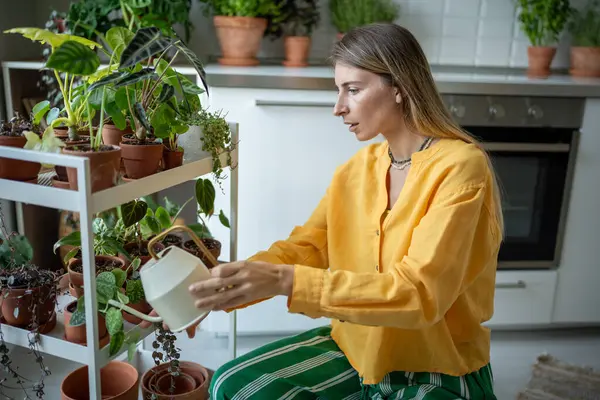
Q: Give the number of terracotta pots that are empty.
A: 4